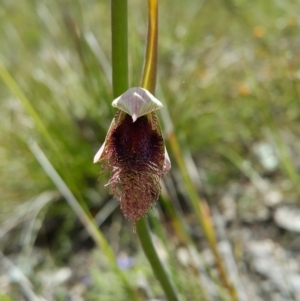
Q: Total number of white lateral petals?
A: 2